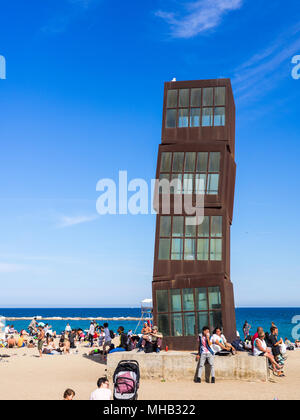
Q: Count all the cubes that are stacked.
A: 4